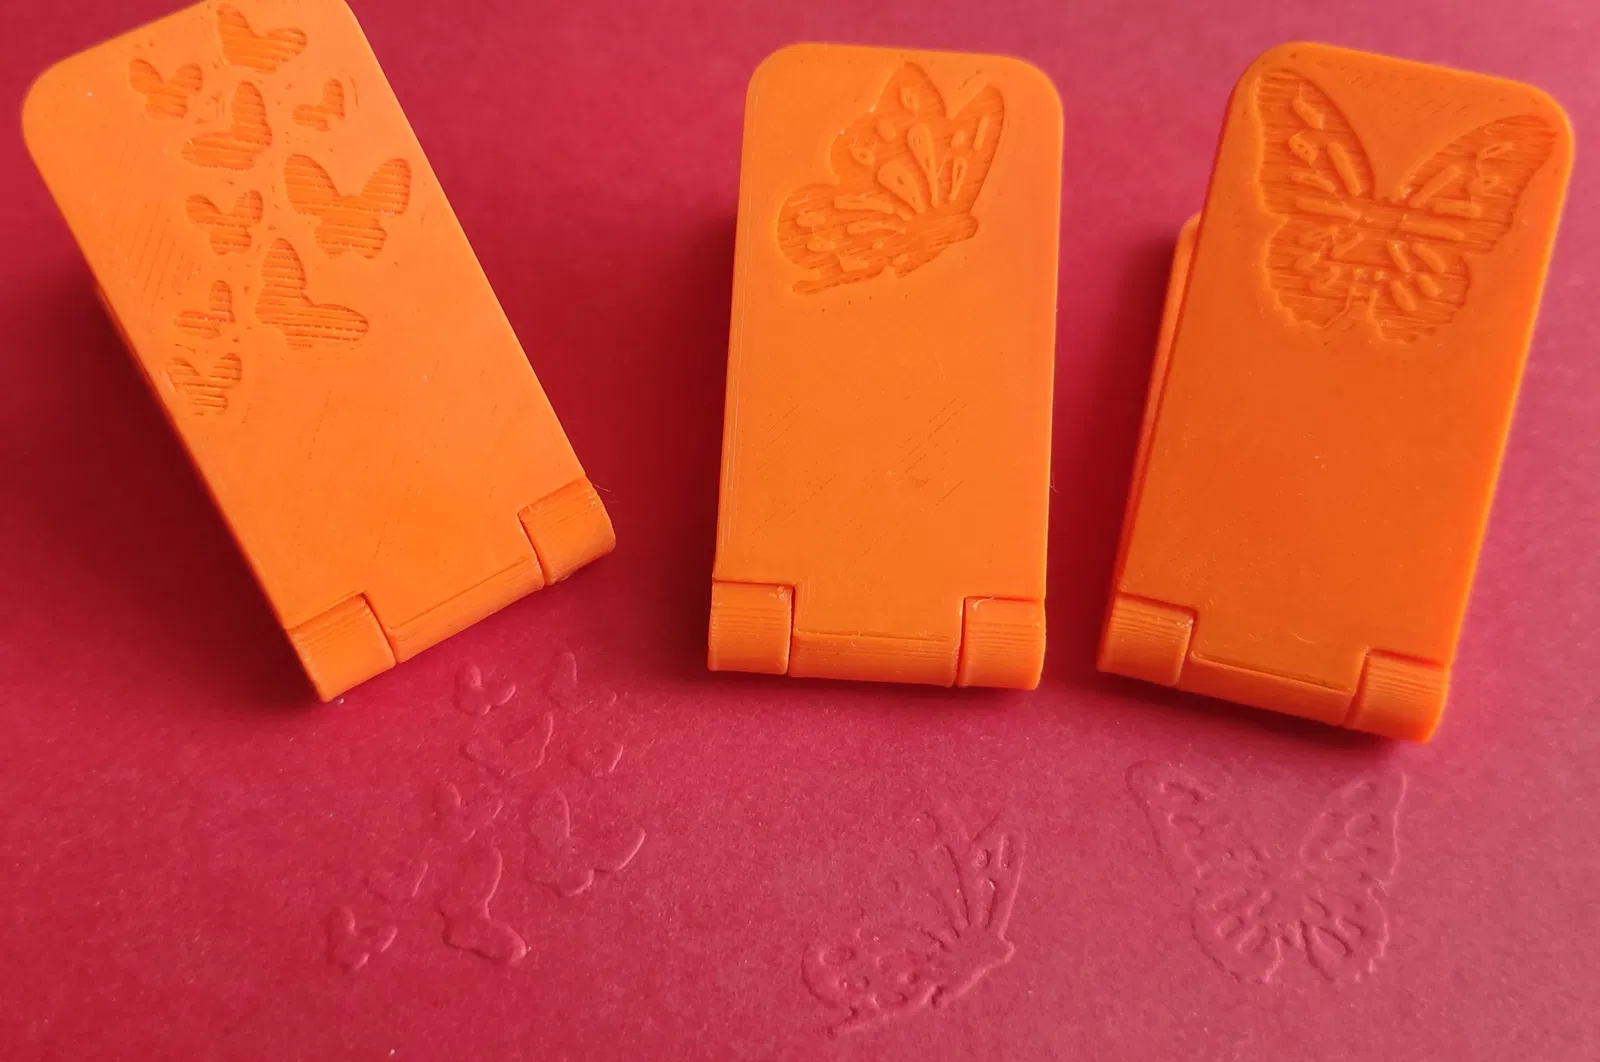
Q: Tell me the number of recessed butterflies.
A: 11